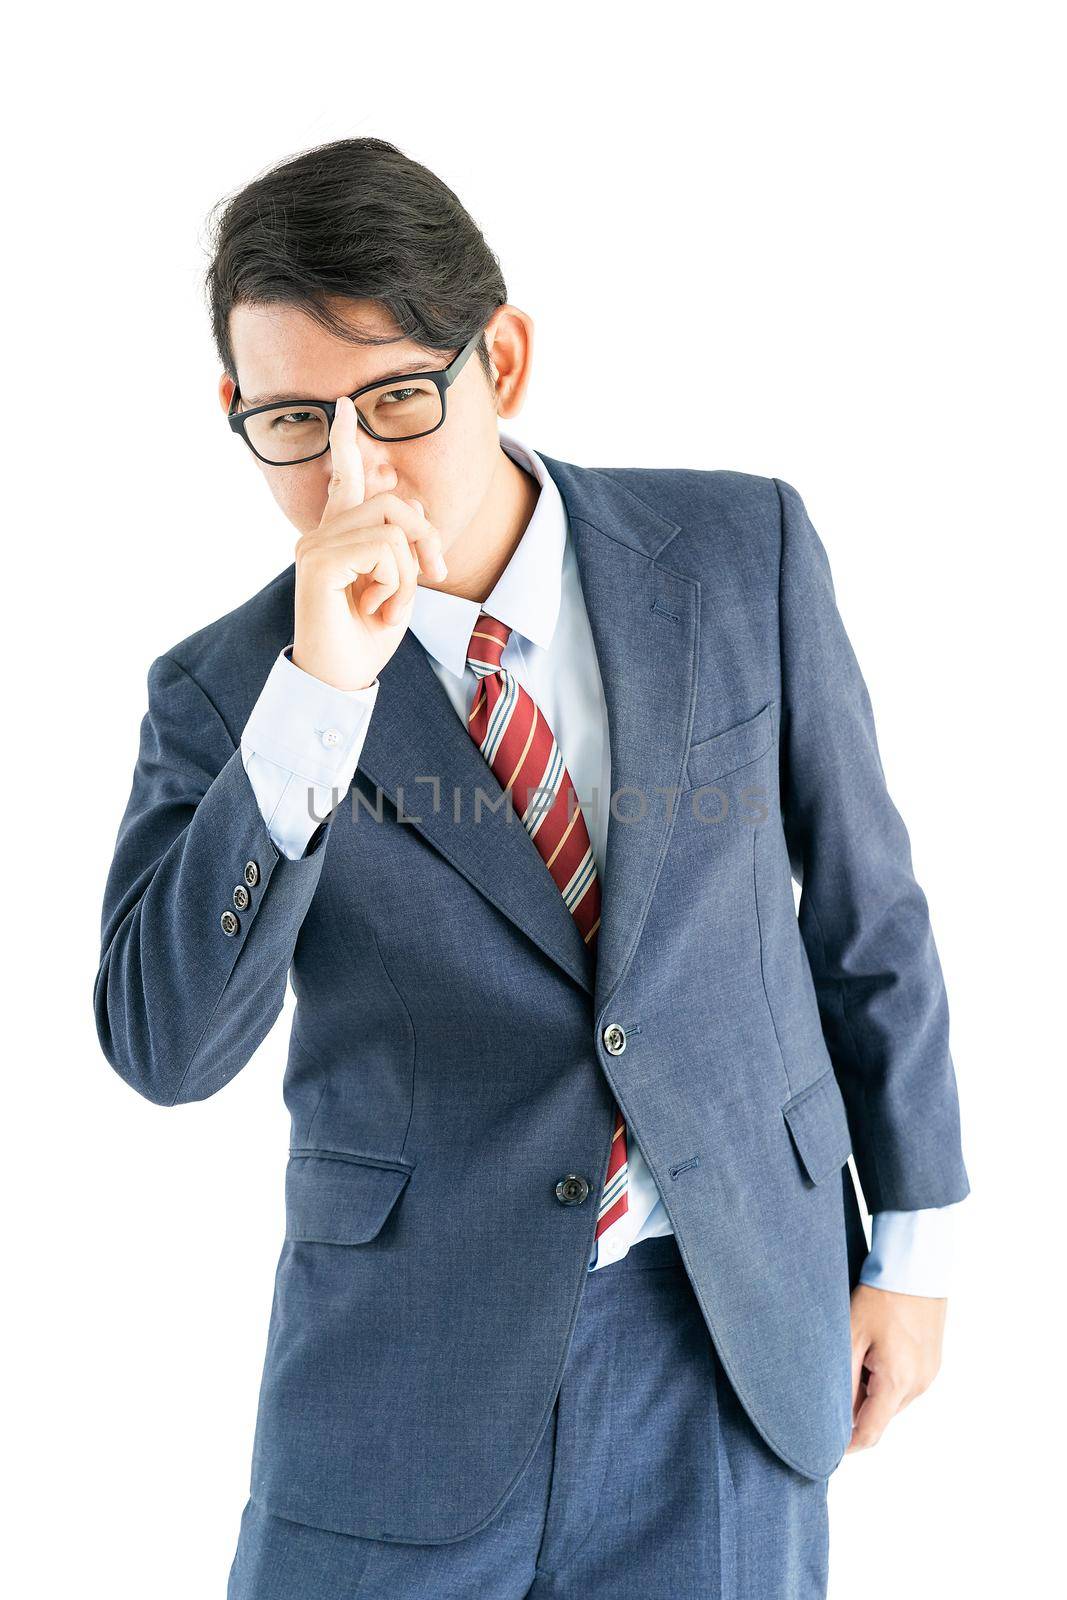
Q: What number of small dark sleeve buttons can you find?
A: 3